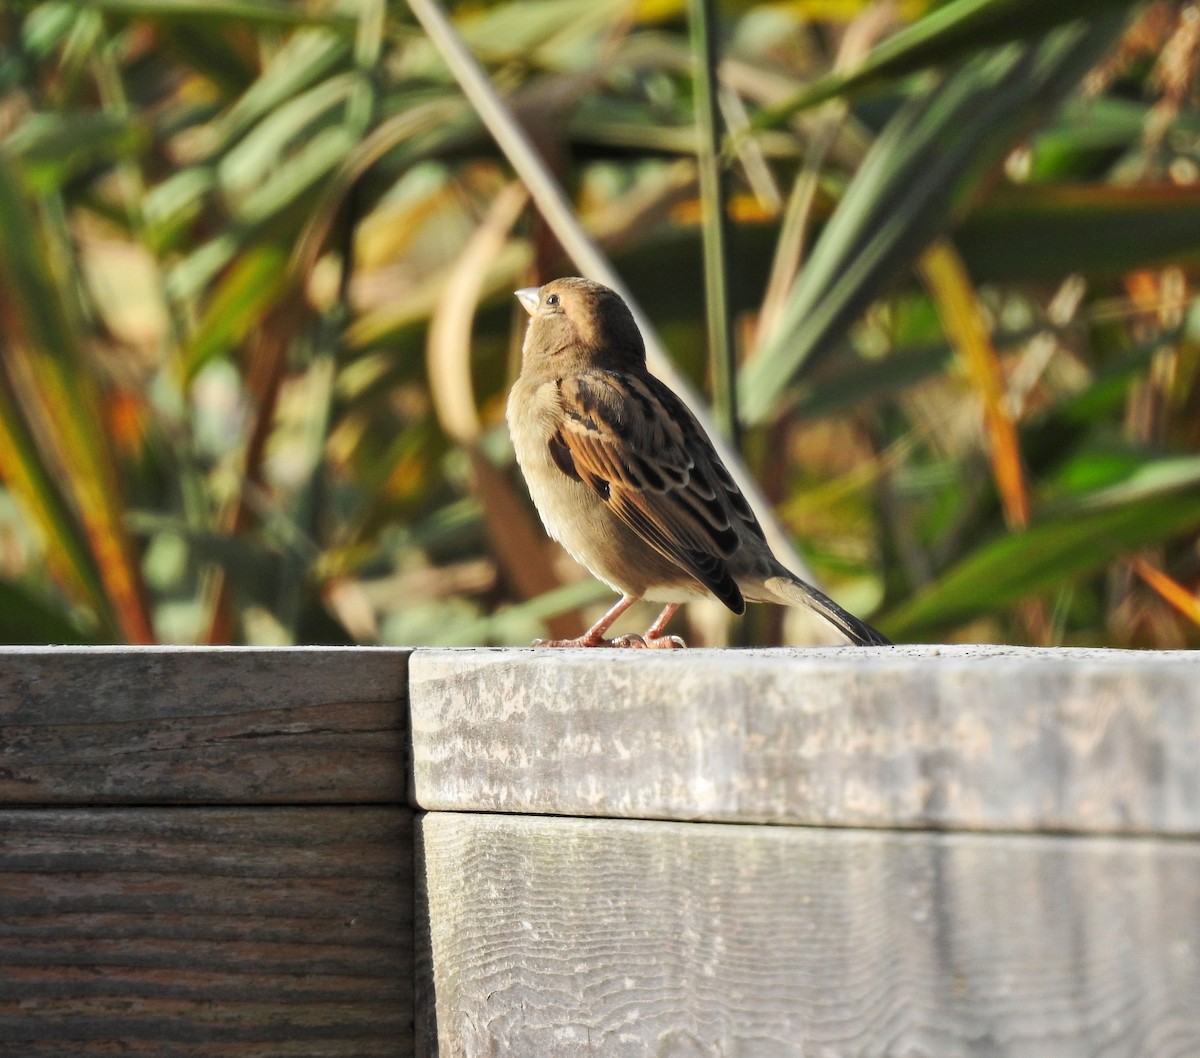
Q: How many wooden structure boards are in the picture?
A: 4